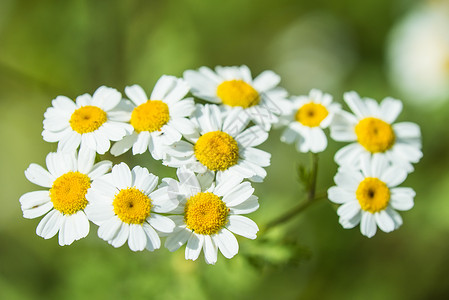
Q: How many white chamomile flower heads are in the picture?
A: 10